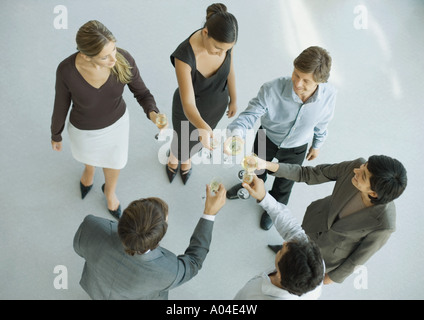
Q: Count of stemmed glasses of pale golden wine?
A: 6